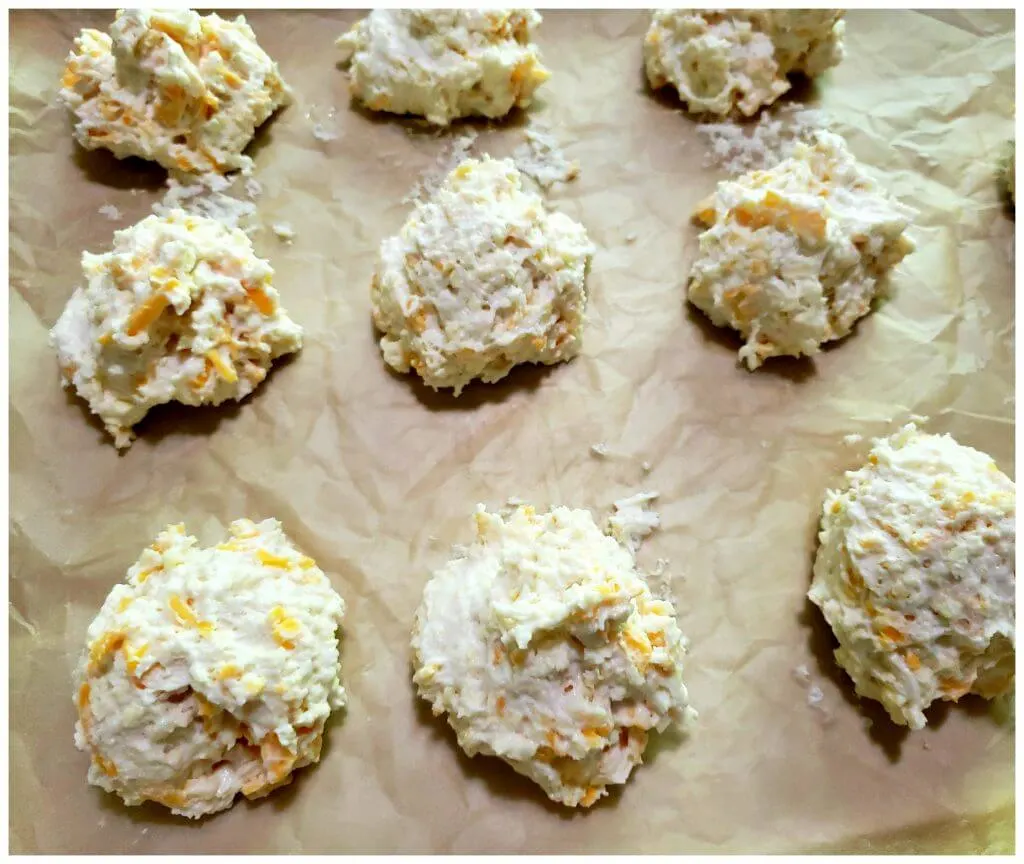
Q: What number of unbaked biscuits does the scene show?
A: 9